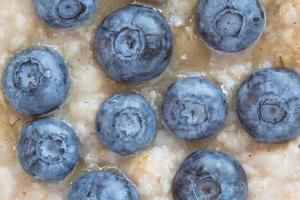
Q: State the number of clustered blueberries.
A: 10